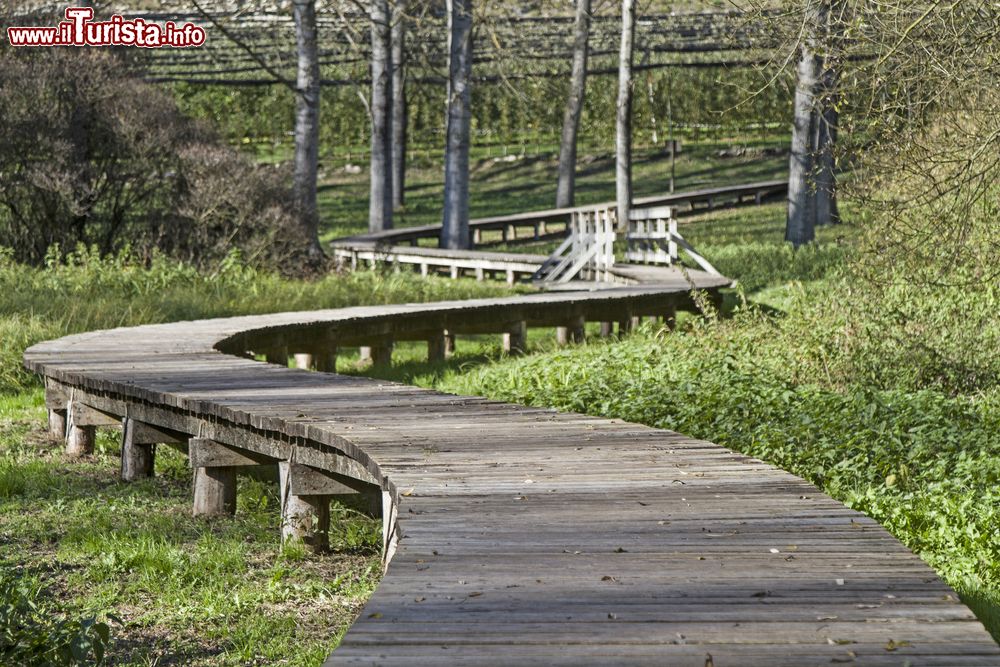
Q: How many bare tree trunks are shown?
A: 8